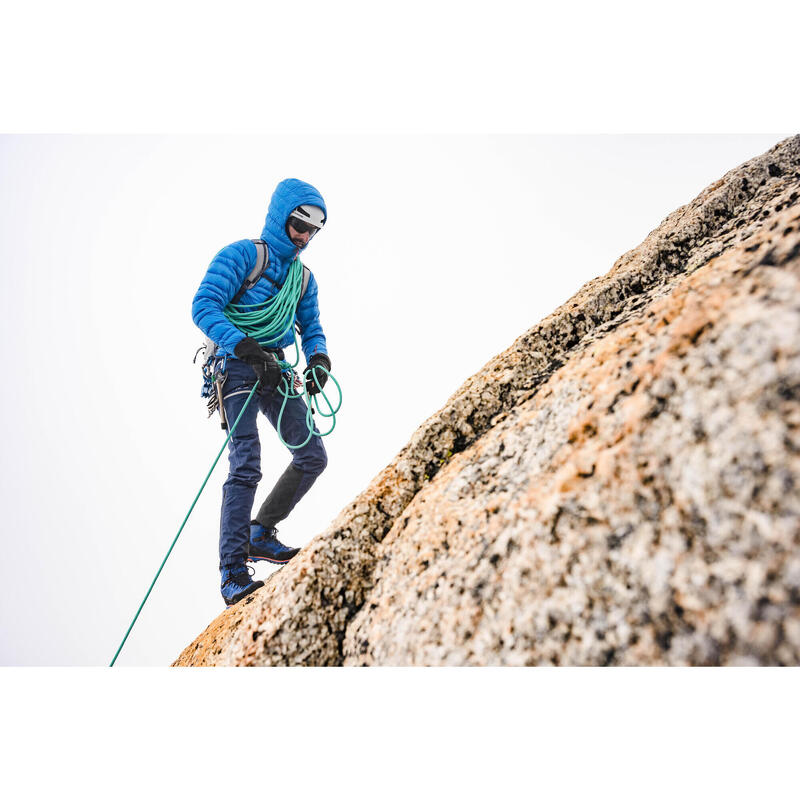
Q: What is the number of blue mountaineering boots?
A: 2